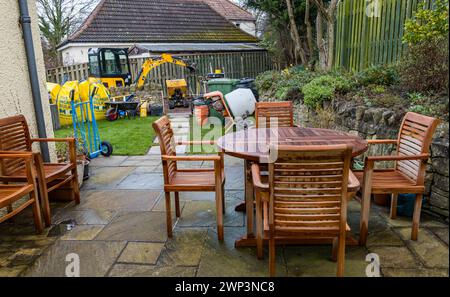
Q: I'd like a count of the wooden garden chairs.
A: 6